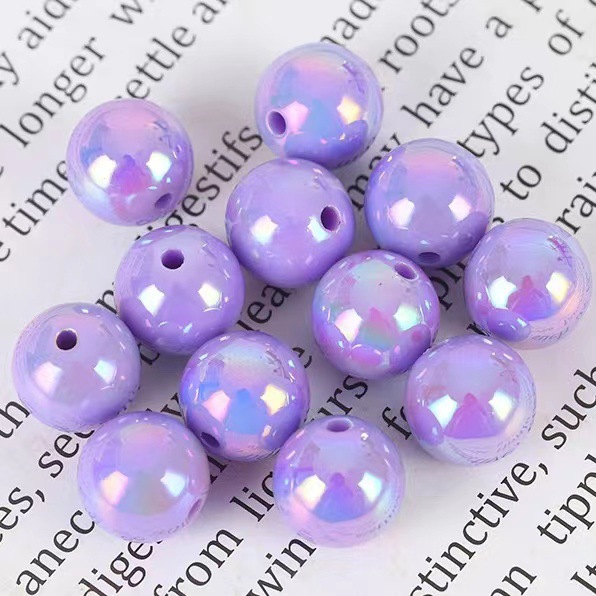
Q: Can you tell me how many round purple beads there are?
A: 12